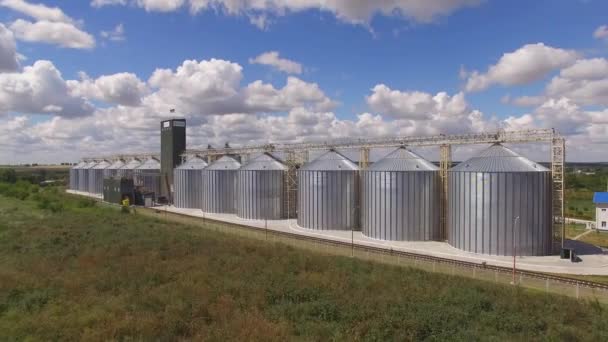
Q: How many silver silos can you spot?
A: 12